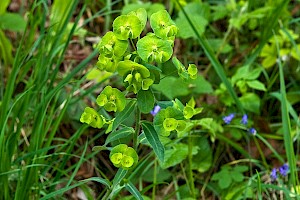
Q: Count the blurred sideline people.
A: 0